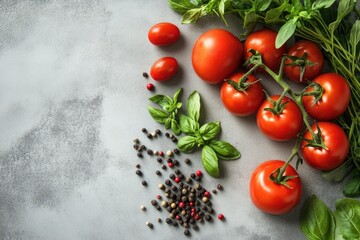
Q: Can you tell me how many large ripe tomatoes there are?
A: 8